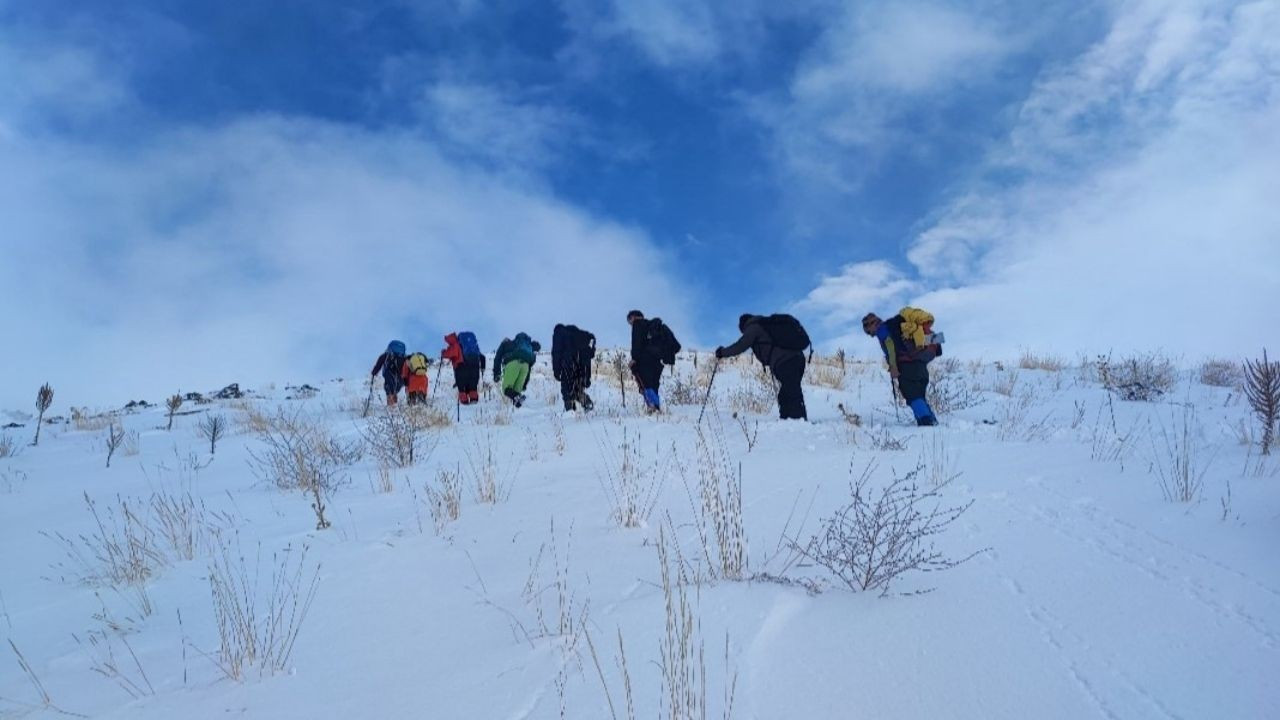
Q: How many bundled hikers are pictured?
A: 8